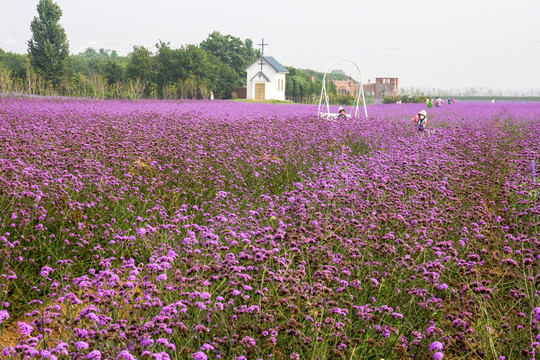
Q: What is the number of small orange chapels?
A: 0